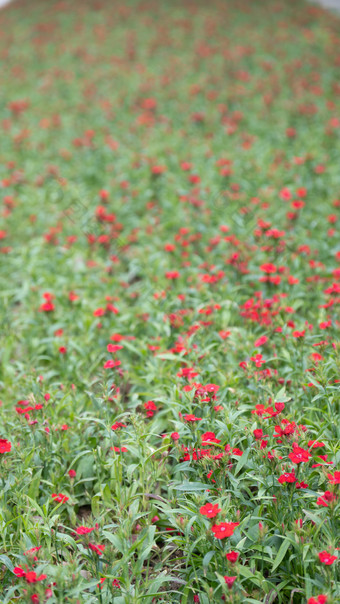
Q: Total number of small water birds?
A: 0